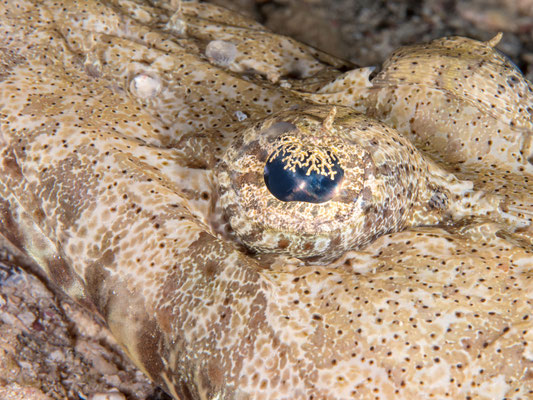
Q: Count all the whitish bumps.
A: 2